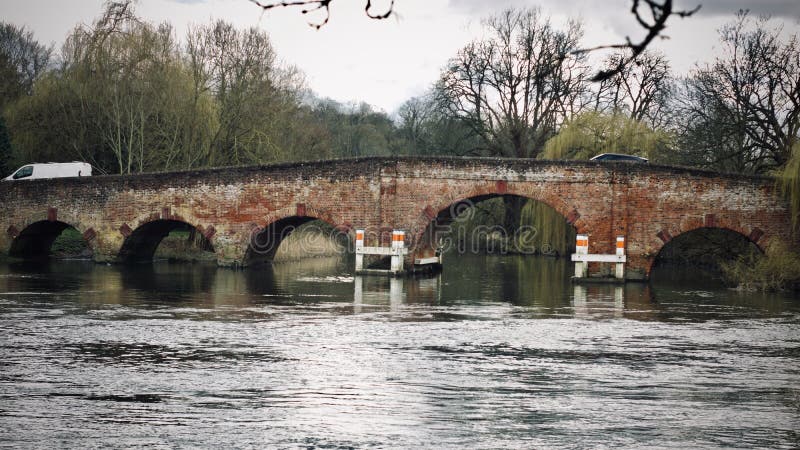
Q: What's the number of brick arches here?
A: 5